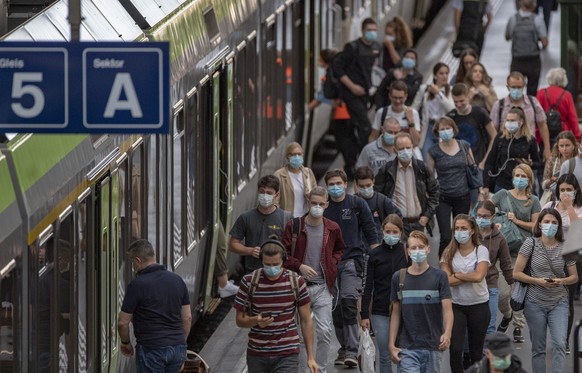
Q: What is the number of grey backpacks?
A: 1